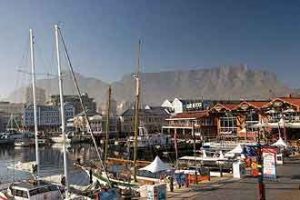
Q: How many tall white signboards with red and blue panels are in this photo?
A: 1